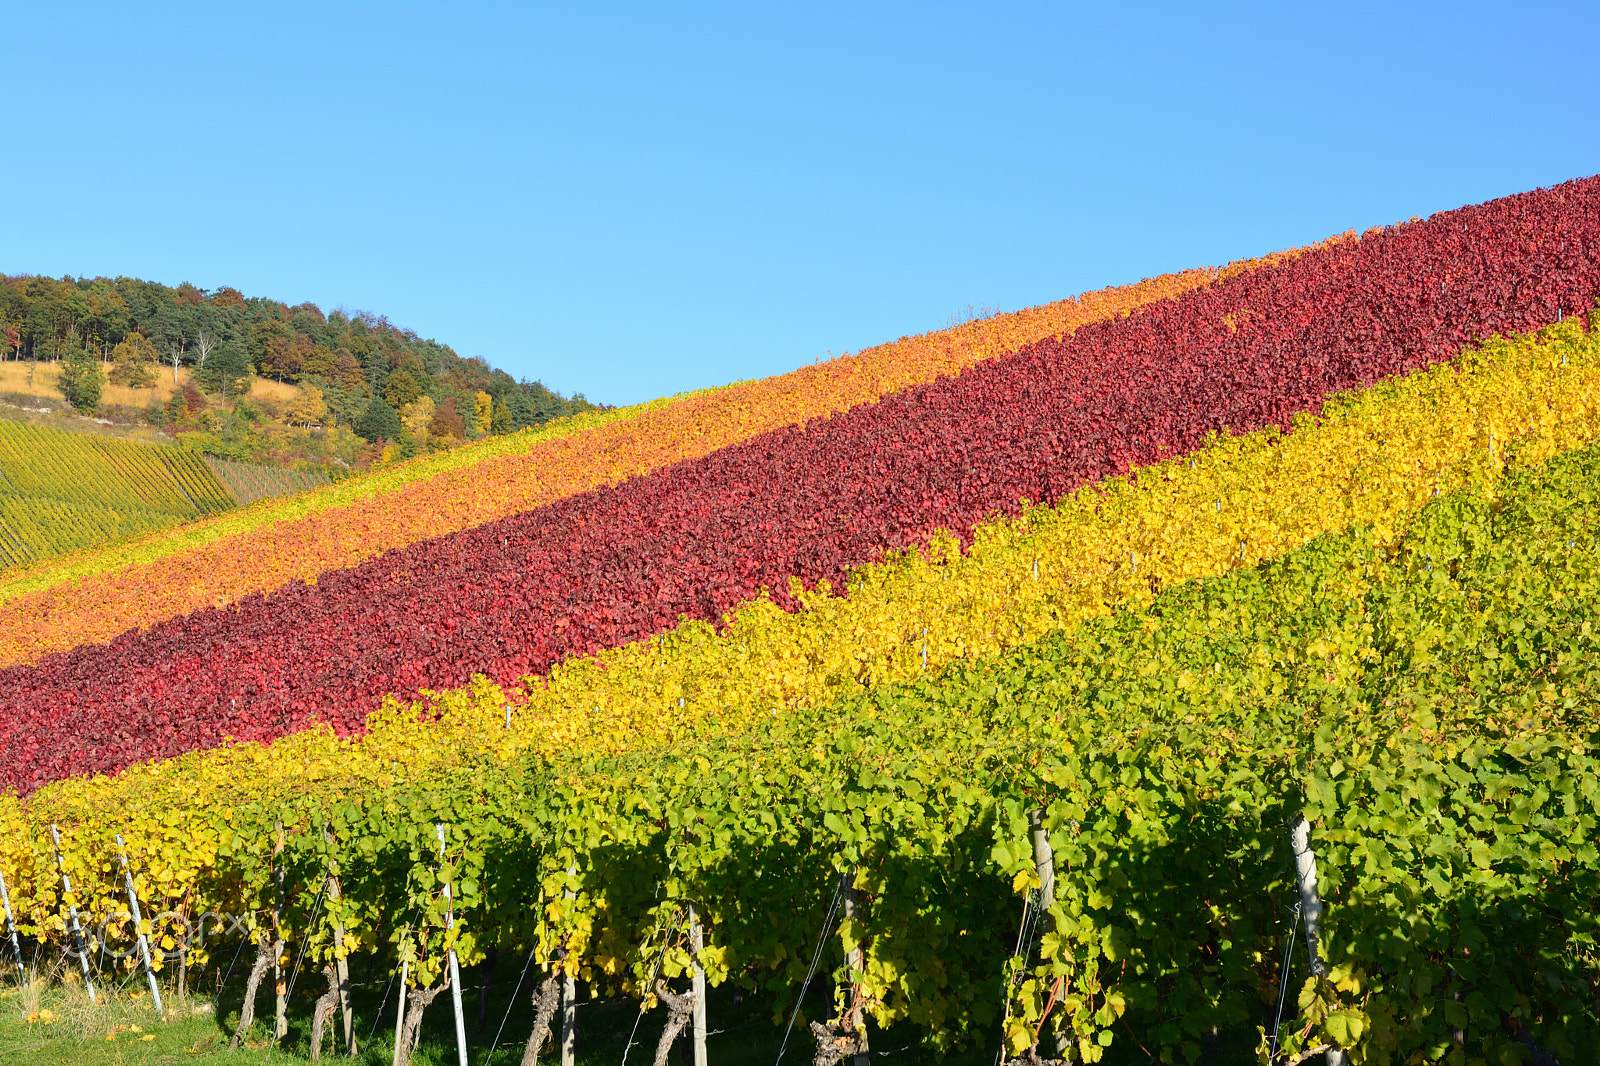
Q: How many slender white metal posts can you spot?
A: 4